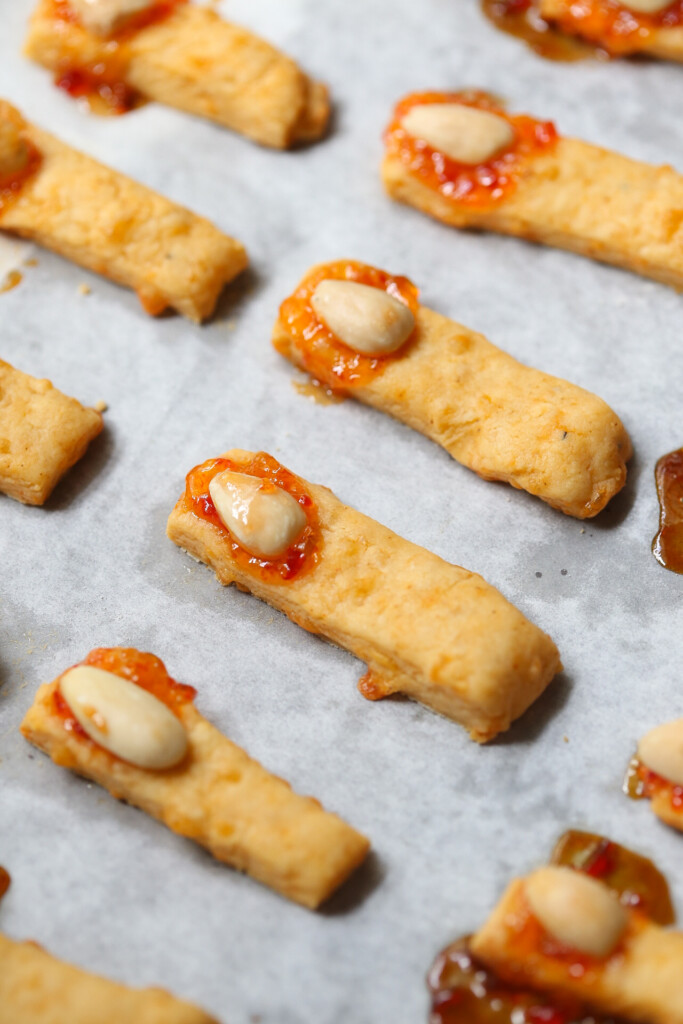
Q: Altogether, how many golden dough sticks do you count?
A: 11